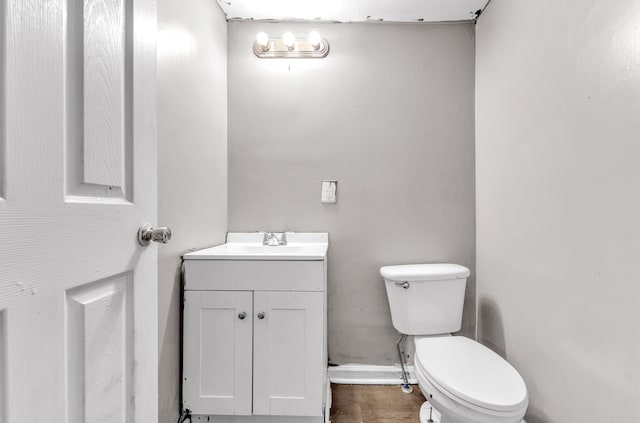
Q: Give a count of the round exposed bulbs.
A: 3